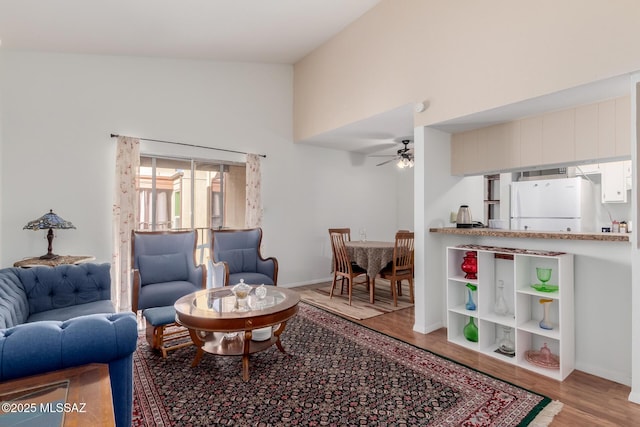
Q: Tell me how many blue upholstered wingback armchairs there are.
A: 2